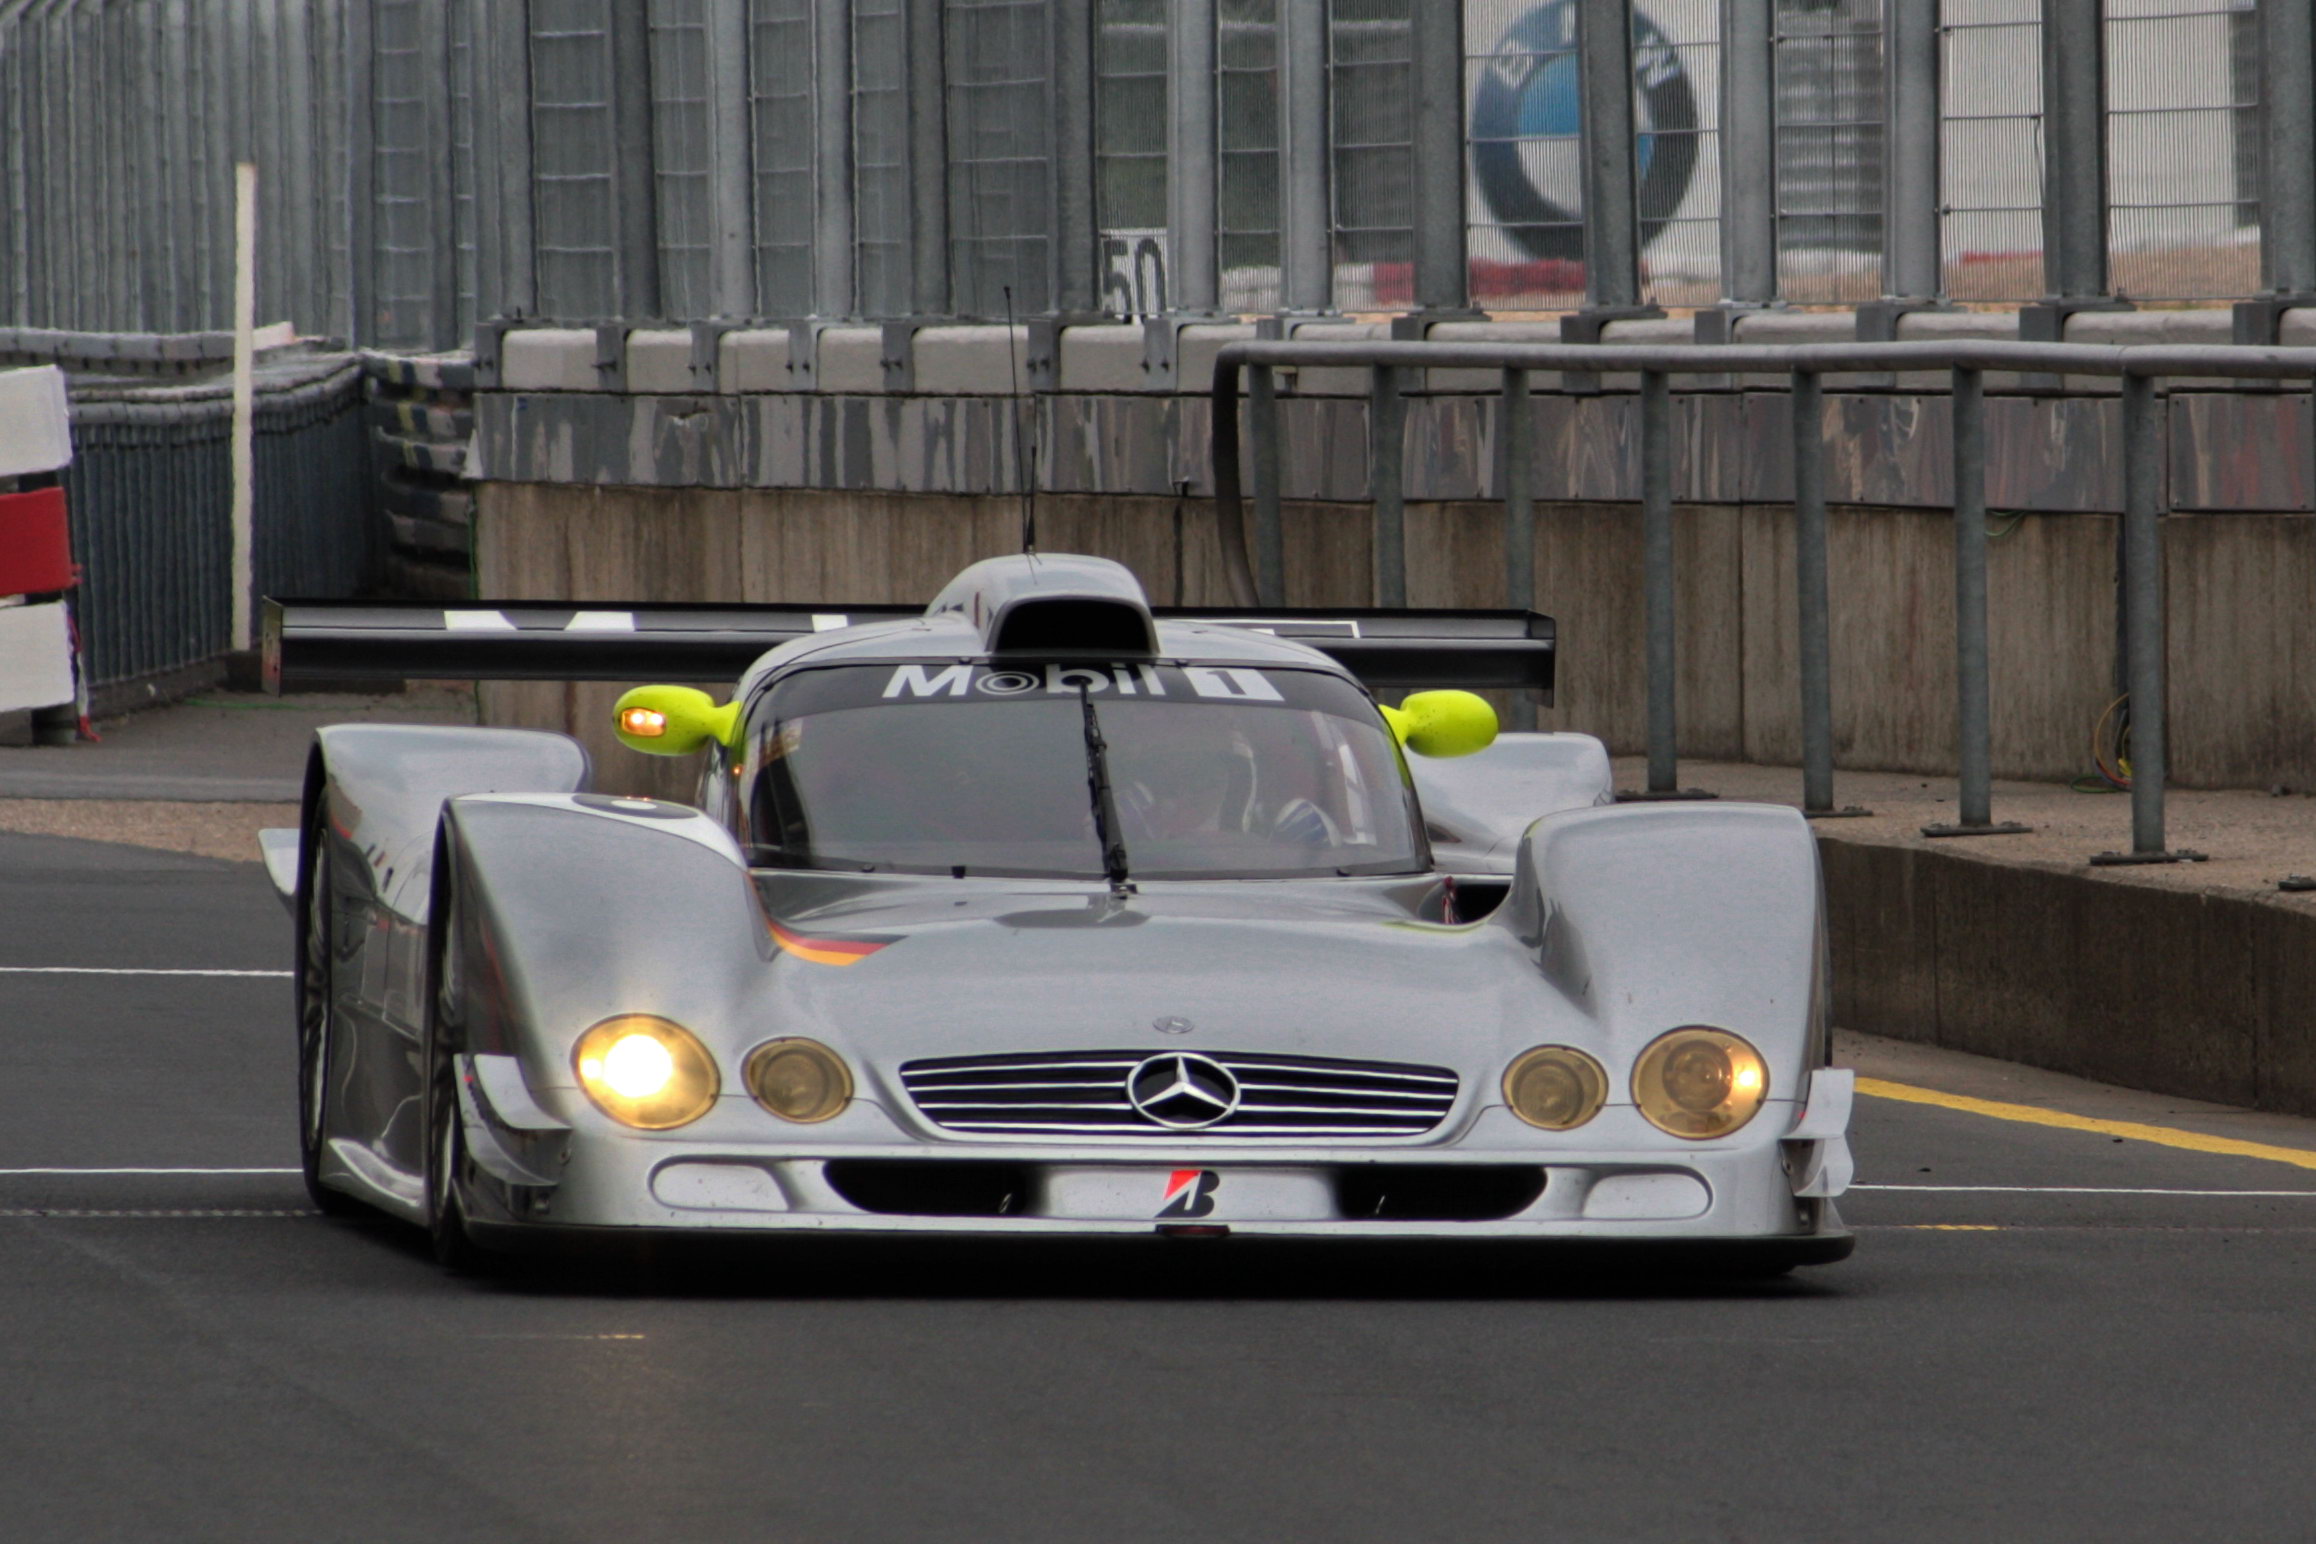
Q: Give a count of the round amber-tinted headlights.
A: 4